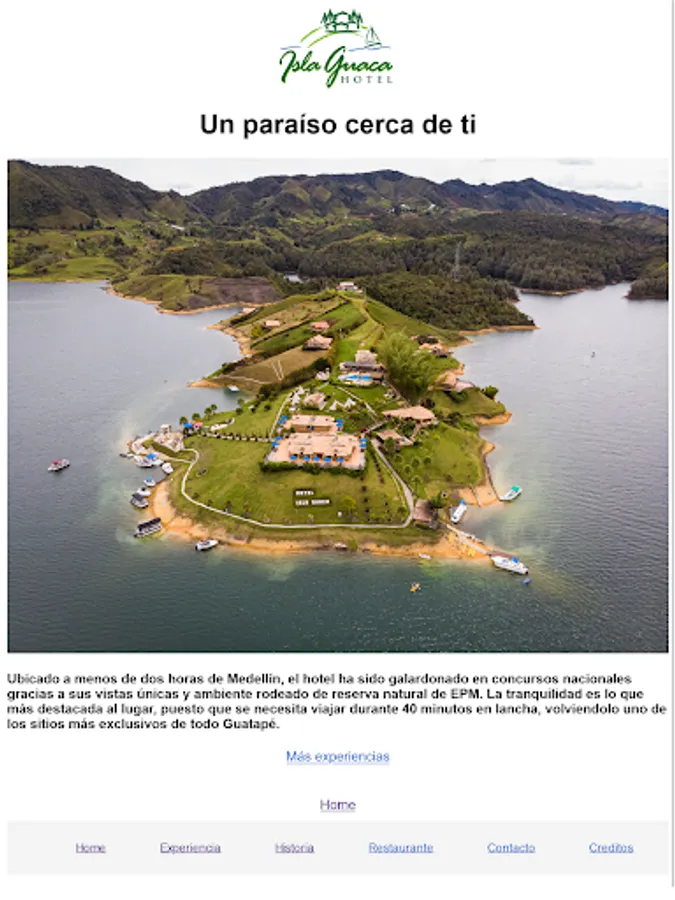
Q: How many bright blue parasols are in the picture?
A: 13